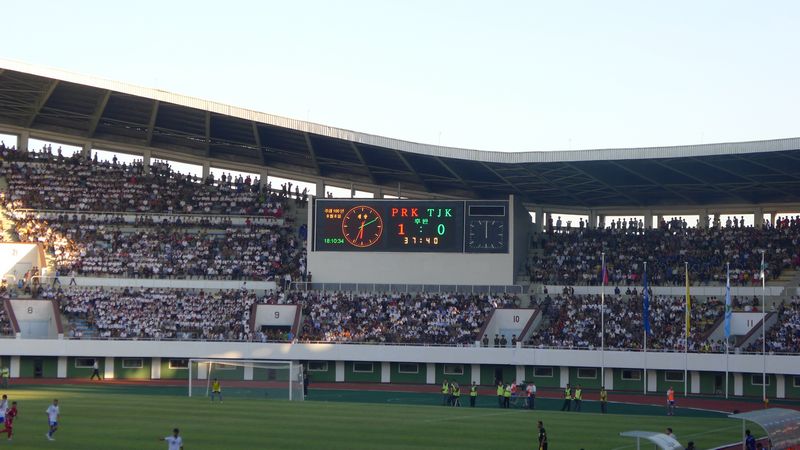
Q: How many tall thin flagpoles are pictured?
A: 5